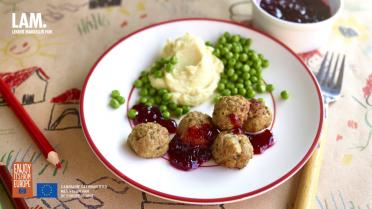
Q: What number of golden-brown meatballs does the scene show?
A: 5